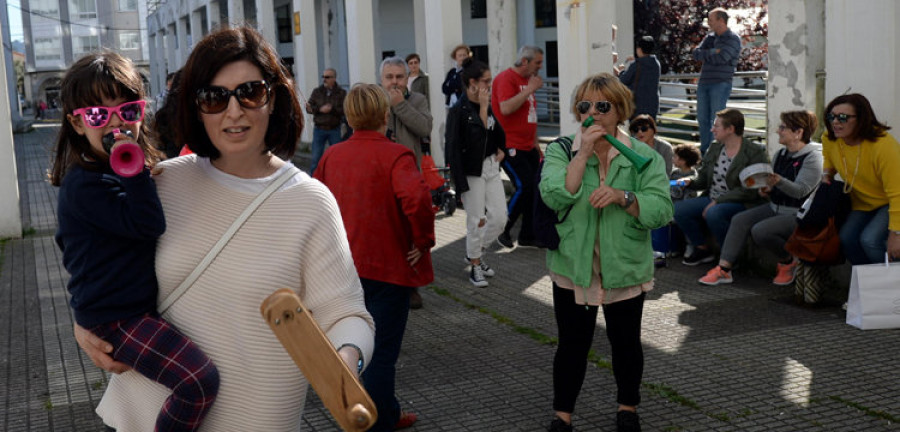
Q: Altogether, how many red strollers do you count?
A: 1